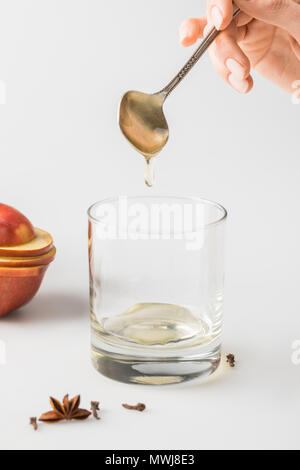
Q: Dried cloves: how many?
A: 4